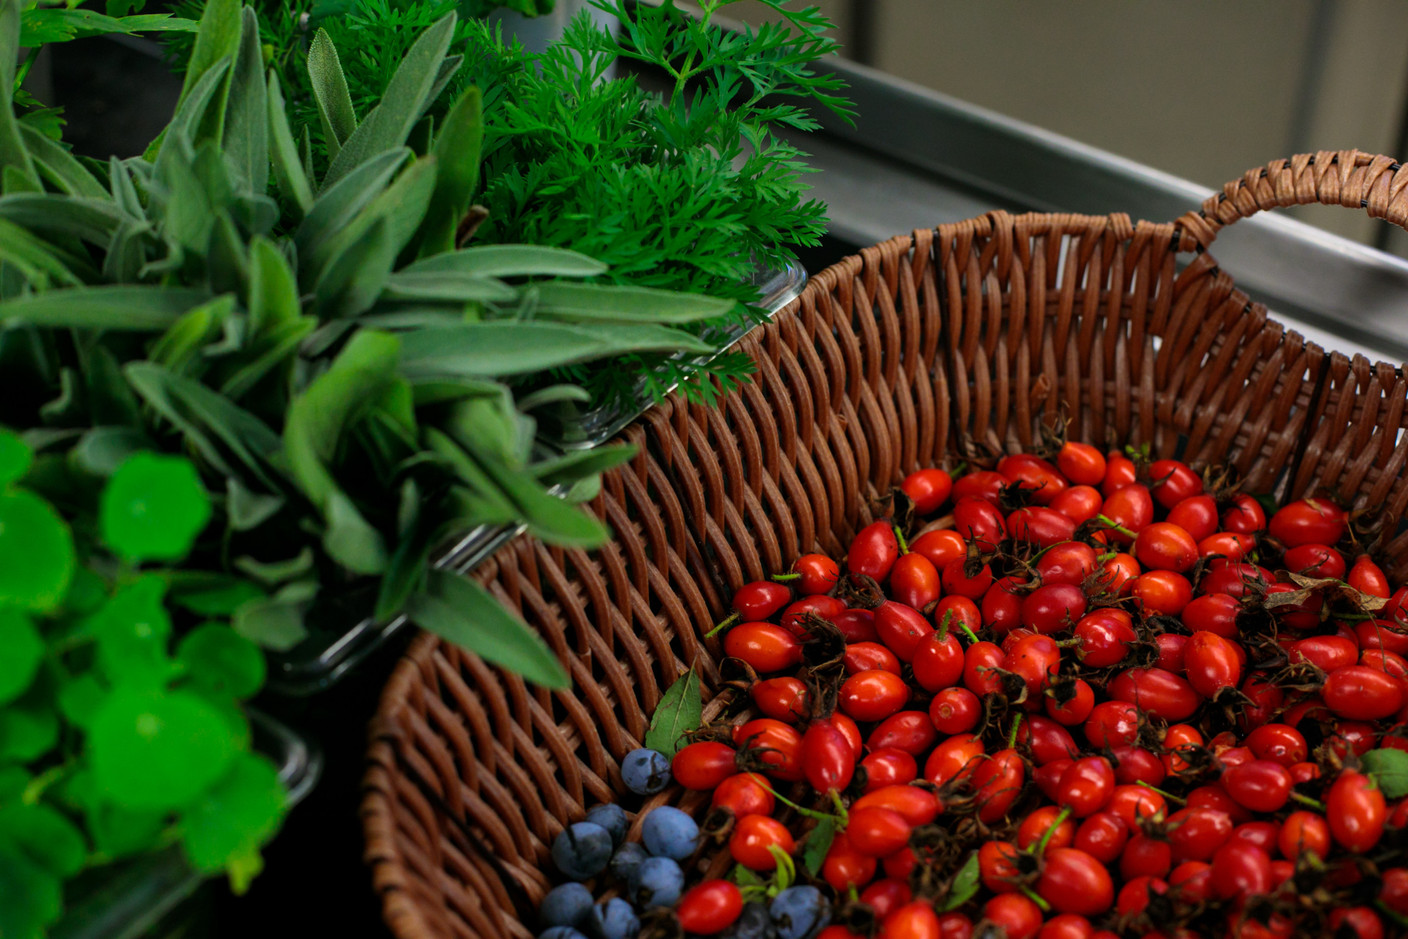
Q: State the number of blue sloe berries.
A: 11